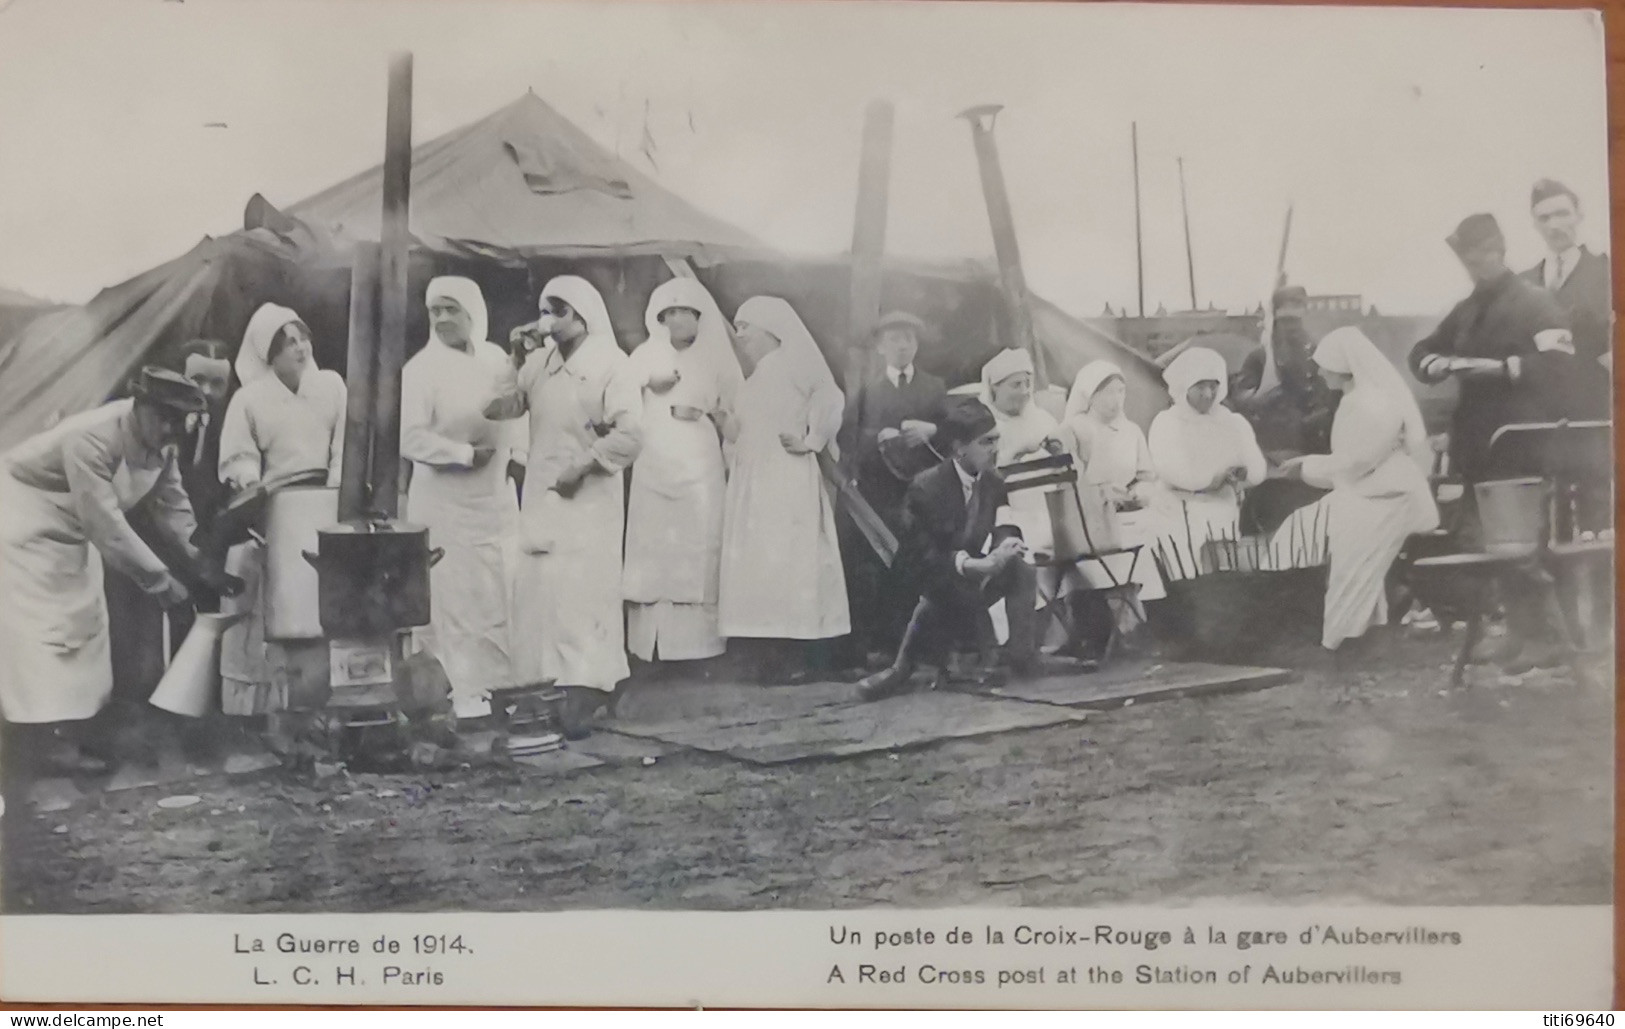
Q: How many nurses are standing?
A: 5